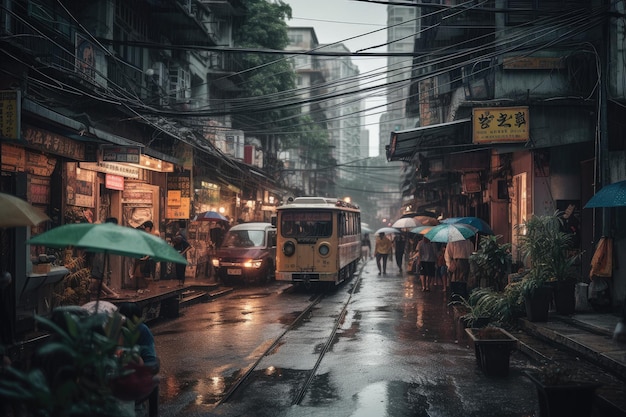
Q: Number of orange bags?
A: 1